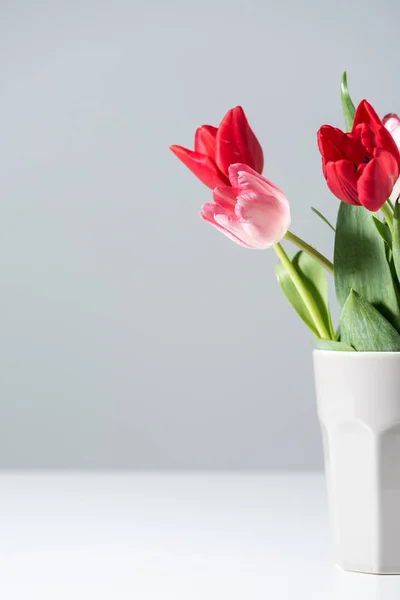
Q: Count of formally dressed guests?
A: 0